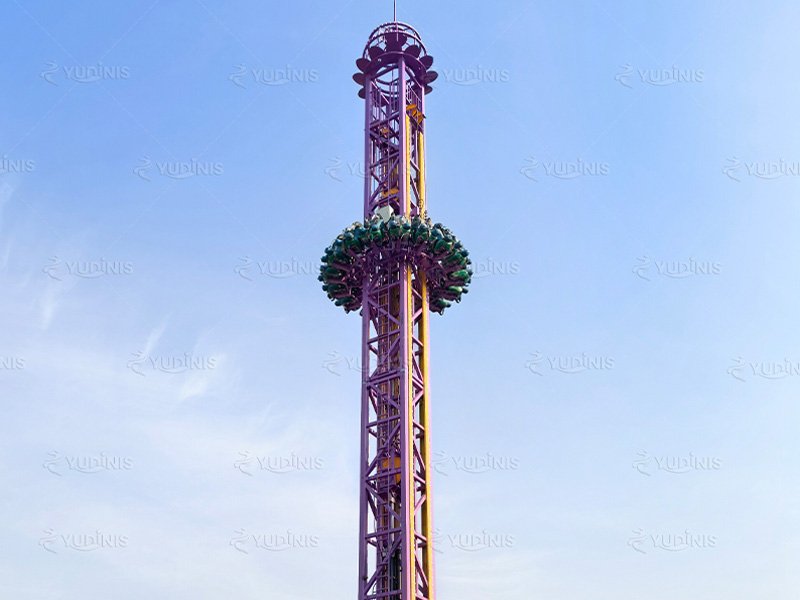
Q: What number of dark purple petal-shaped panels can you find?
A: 9